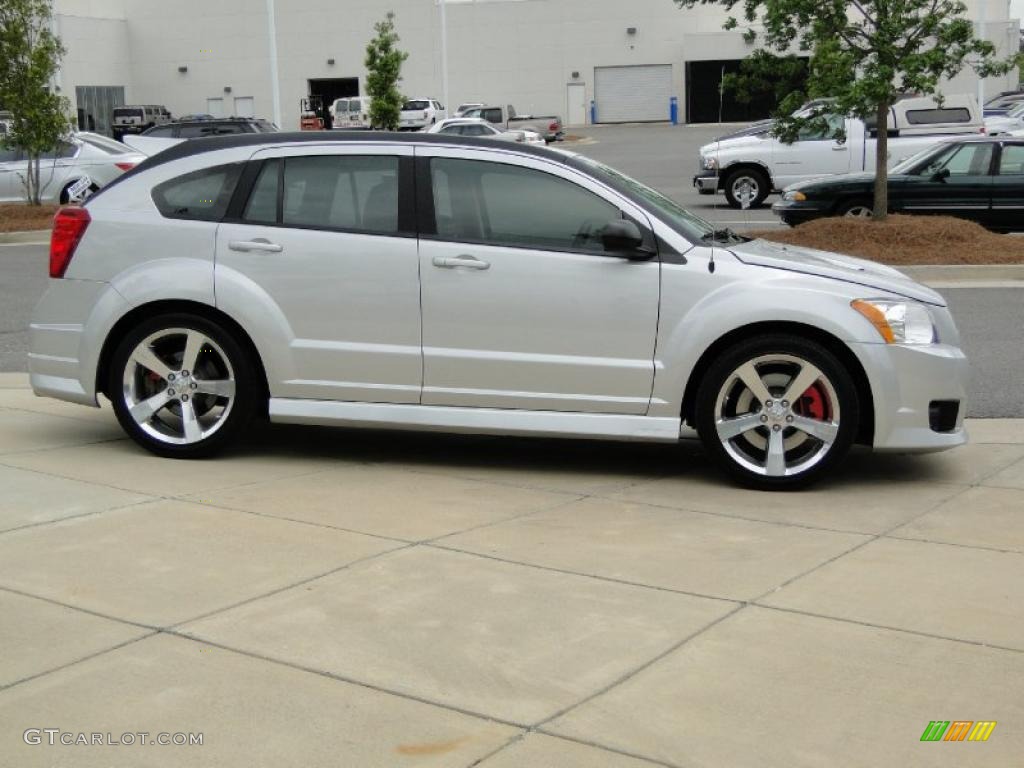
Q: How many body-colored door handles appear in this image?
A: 2